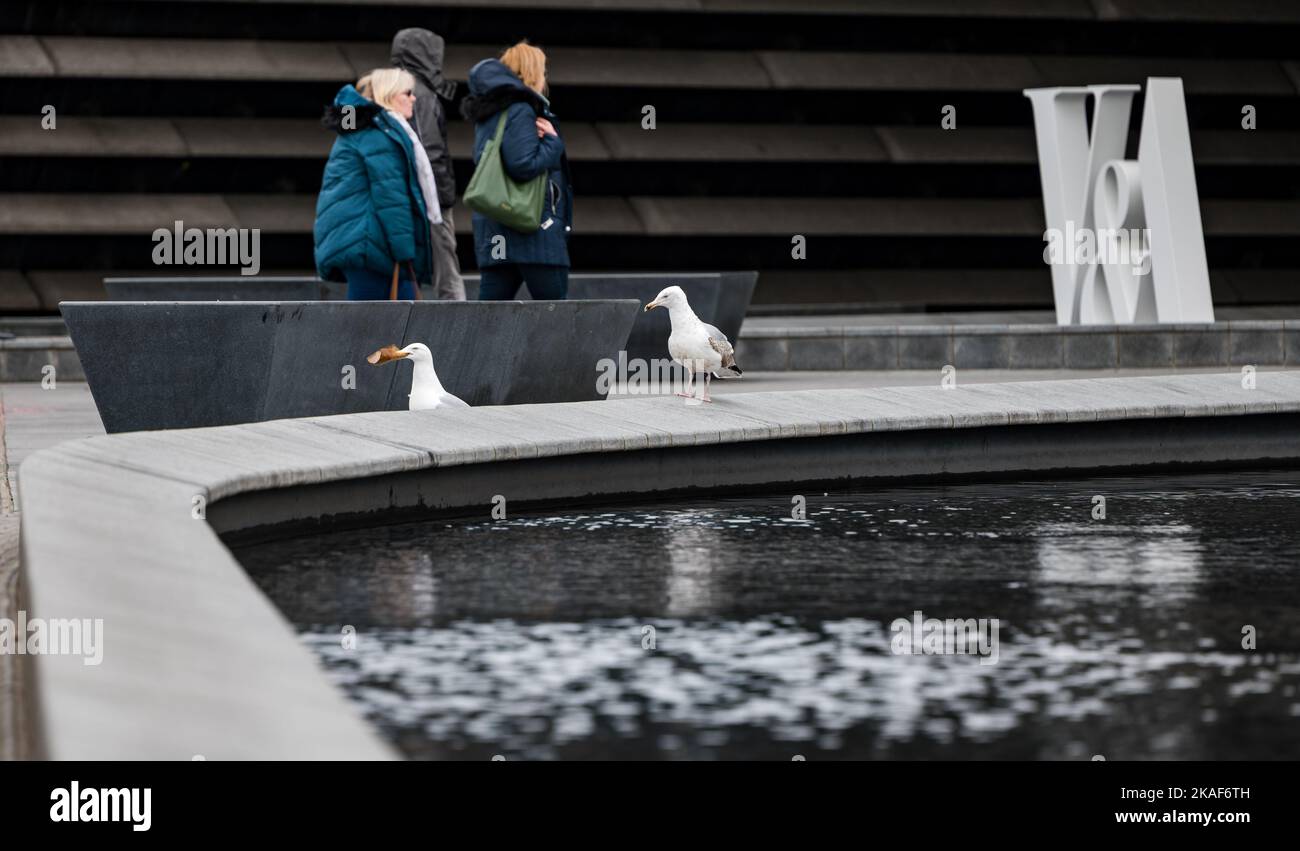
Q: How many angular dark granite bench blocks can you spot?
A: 2